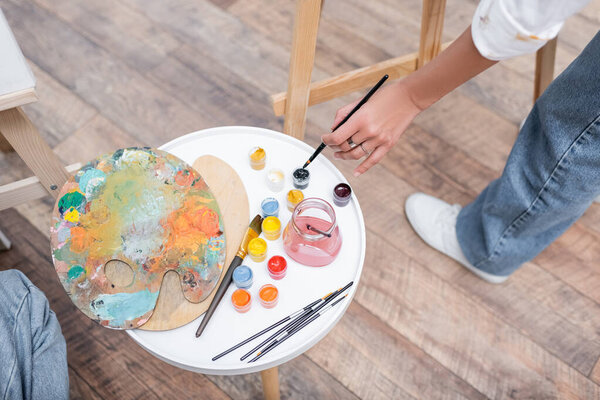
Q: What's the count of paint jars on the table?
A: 12